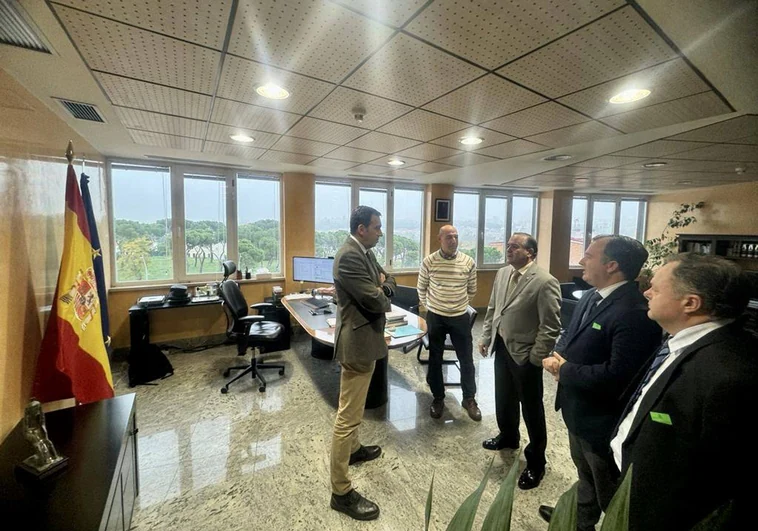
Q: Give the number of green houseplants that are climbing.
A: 1